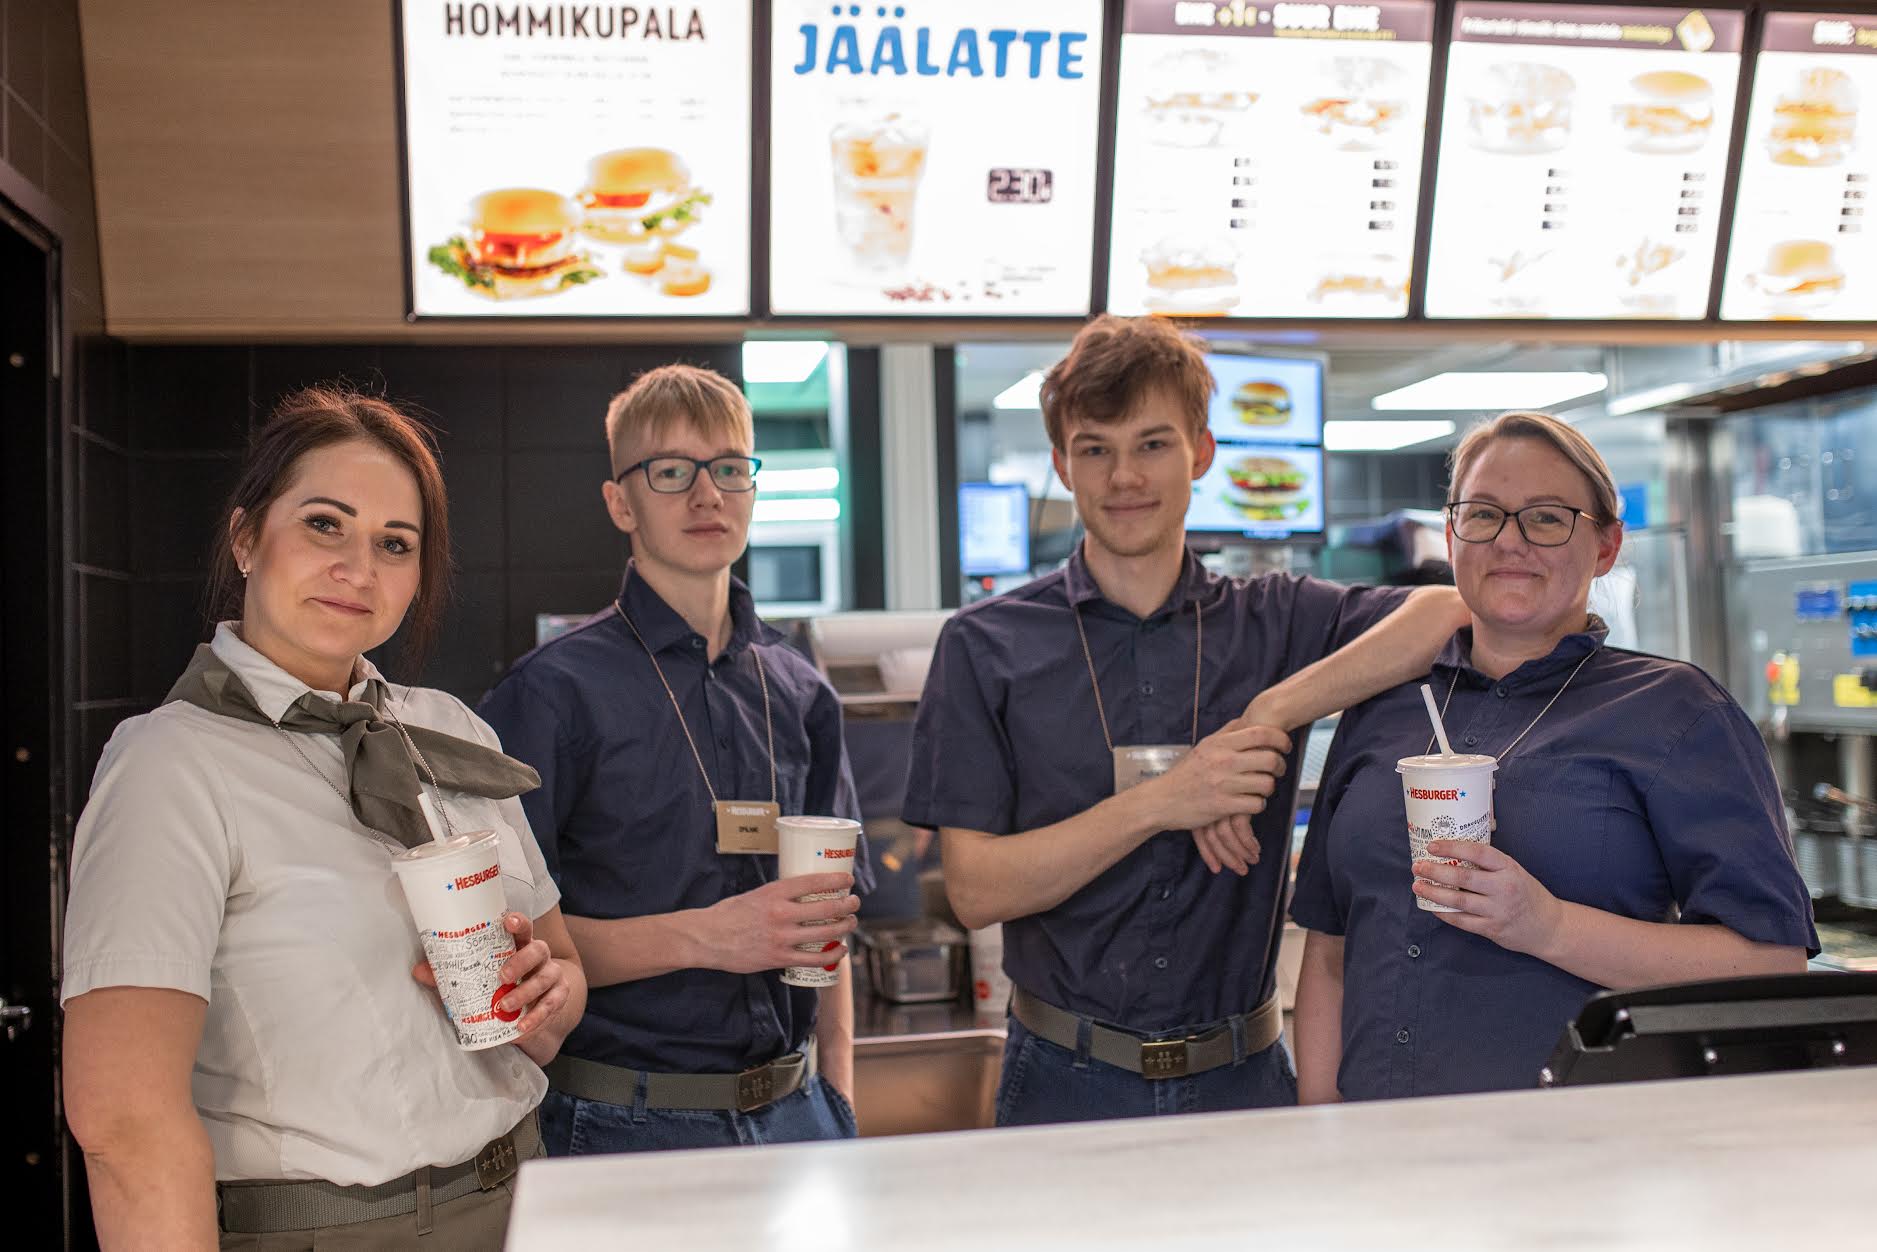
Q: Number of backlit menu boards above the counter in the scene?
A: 5